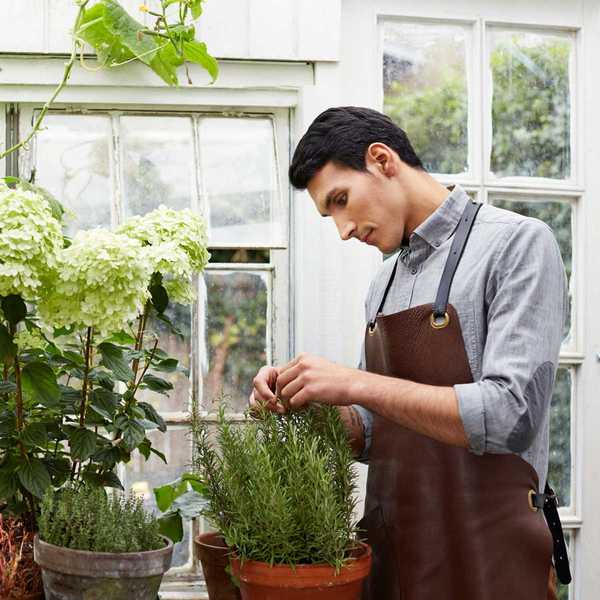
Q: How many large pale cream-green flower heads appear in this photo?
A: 3